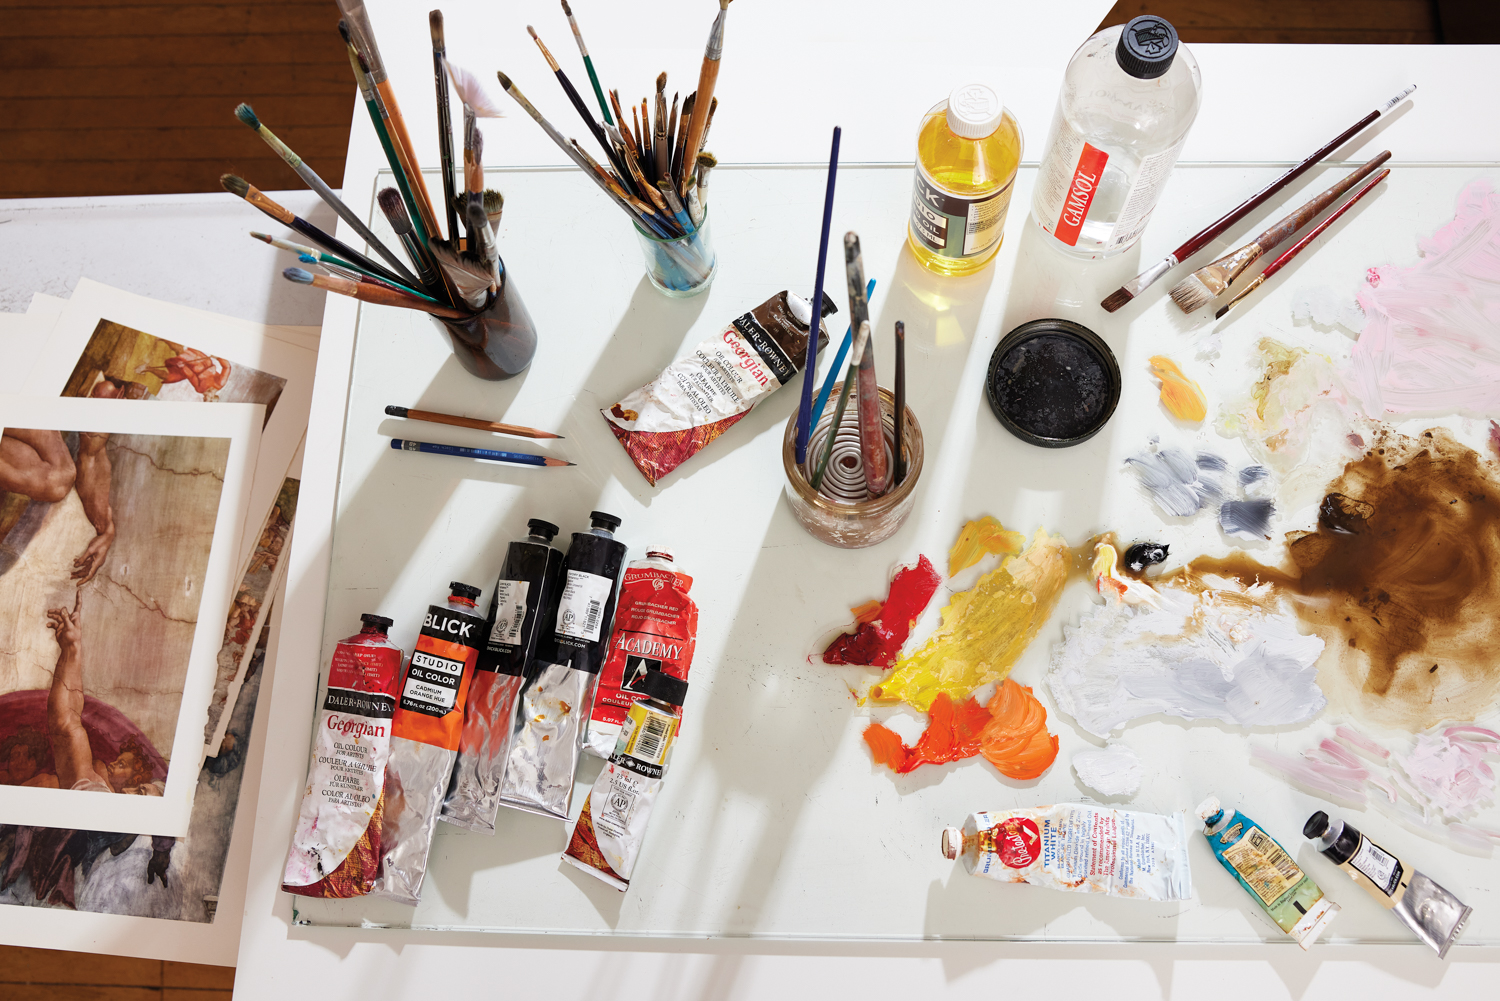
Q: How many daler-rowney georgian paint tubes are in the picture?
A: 3